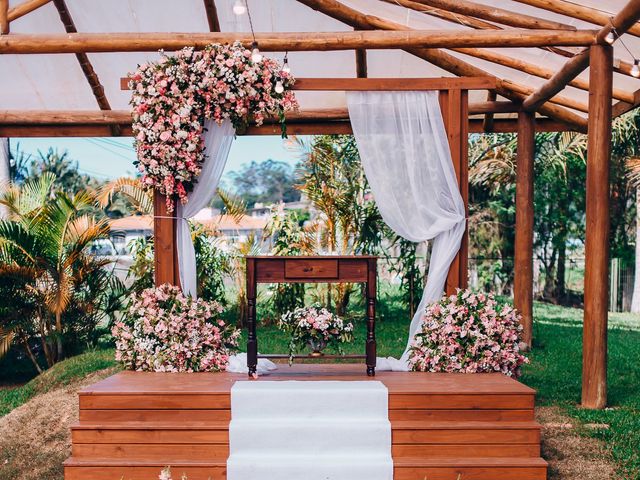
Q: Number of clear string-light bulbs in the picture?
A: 6